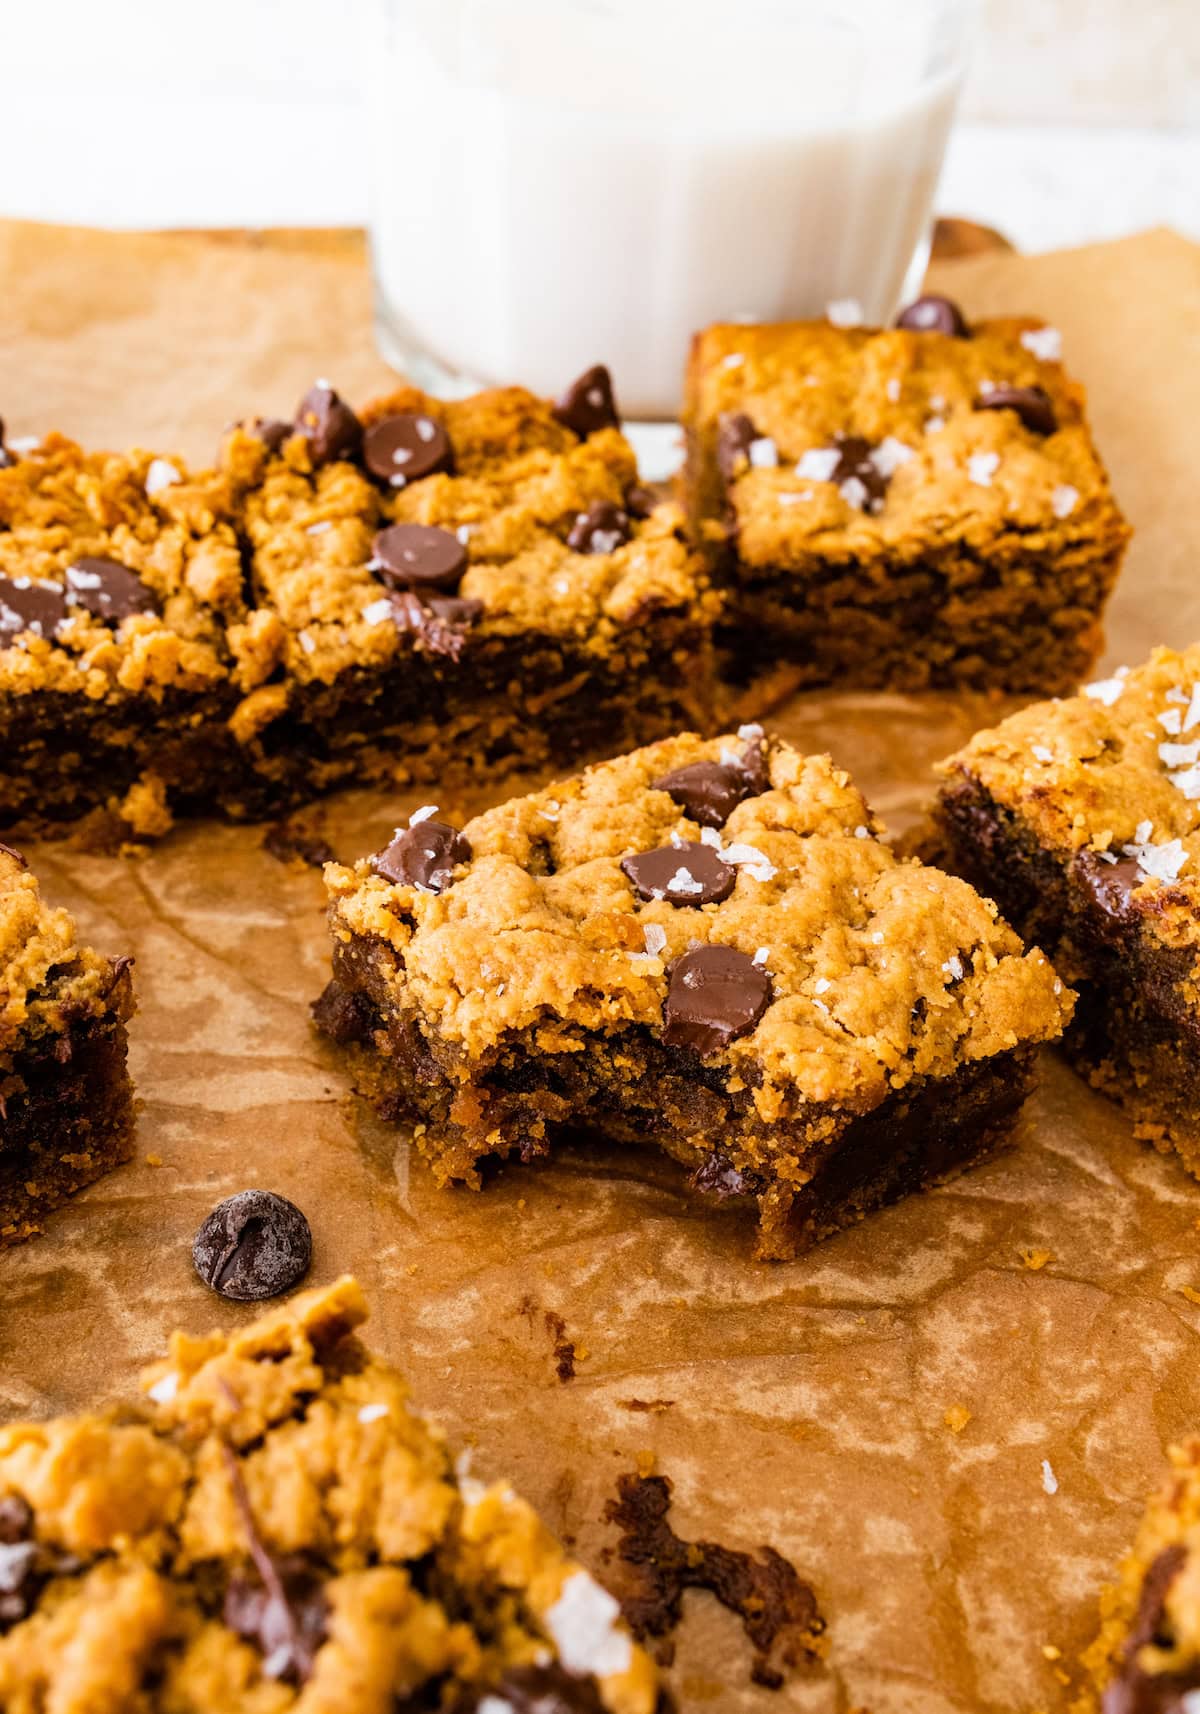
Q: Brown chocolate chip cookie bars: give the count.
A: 8